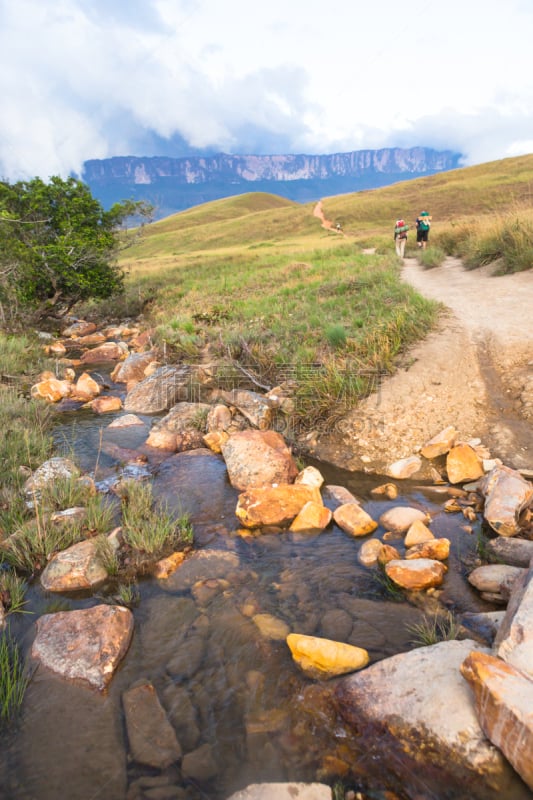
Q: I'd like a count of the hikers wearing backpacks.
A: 2